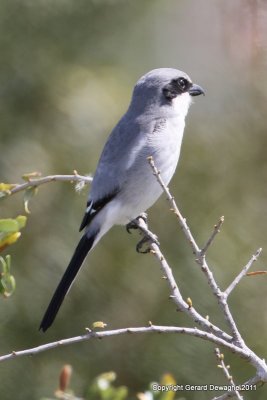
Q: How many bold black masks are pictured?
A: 1